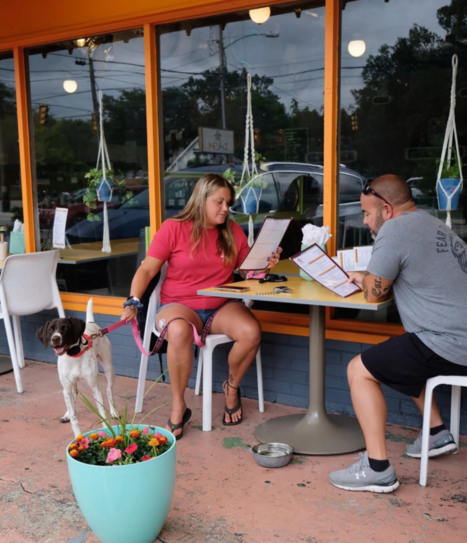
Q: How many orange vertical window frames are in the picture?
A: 3